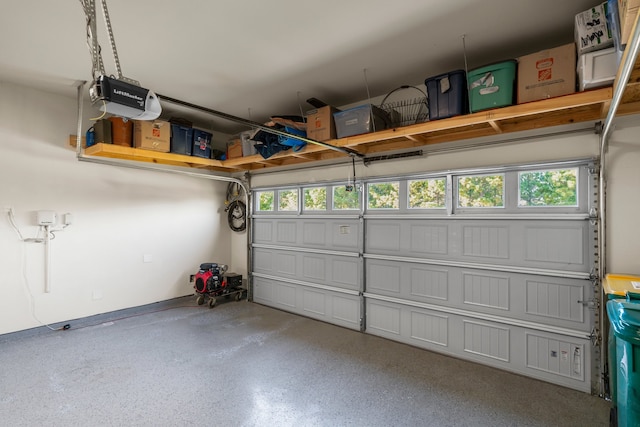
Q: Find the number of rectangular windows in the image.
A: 8